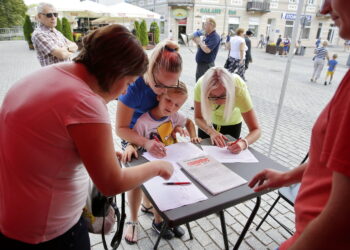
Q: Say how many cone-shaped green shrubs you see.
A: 6